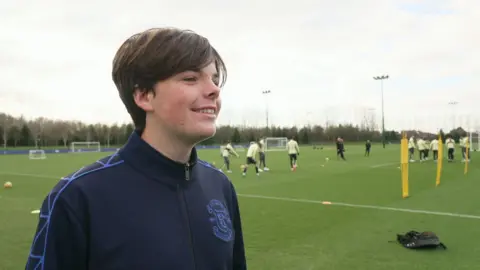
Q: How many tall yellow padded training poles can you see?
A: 3